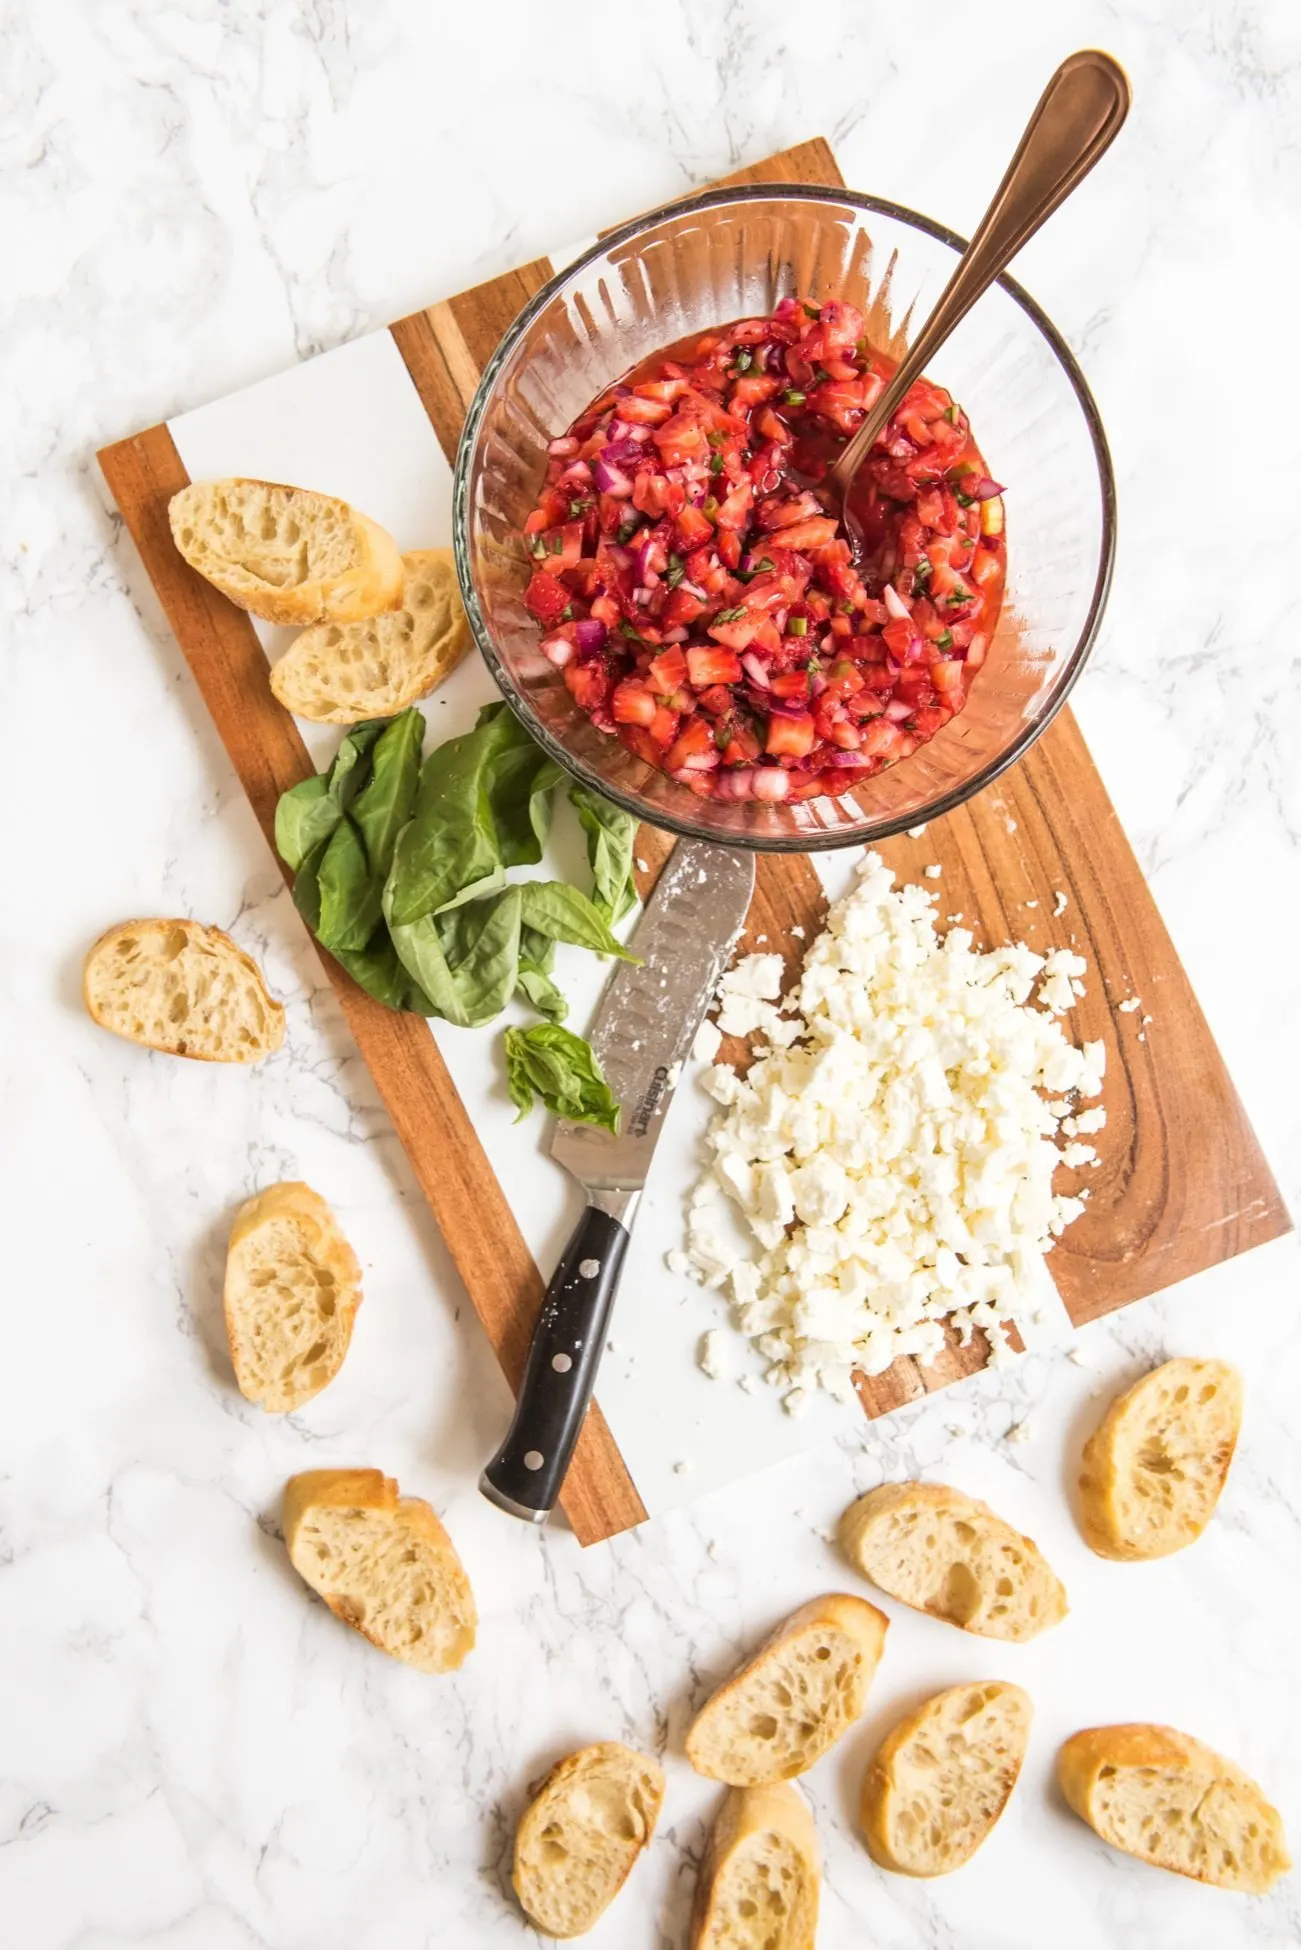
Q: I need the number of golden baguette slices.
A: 12